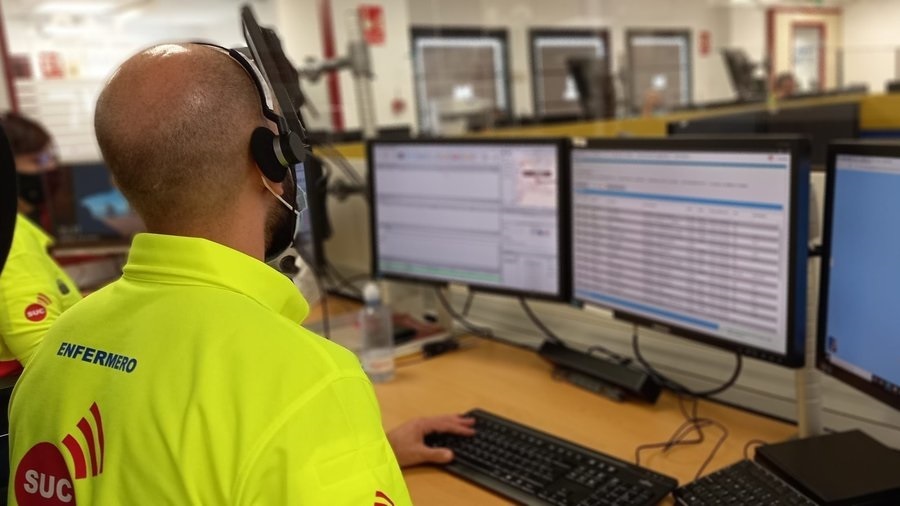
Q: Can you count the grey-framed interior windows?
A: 3